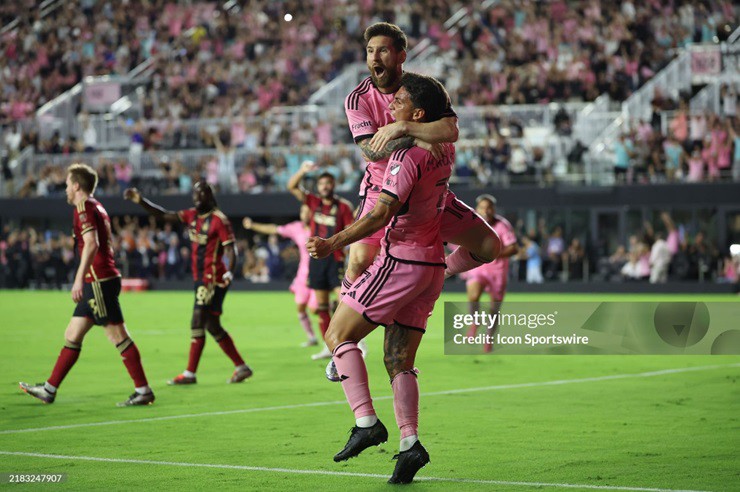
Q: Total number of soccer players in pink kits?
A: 4